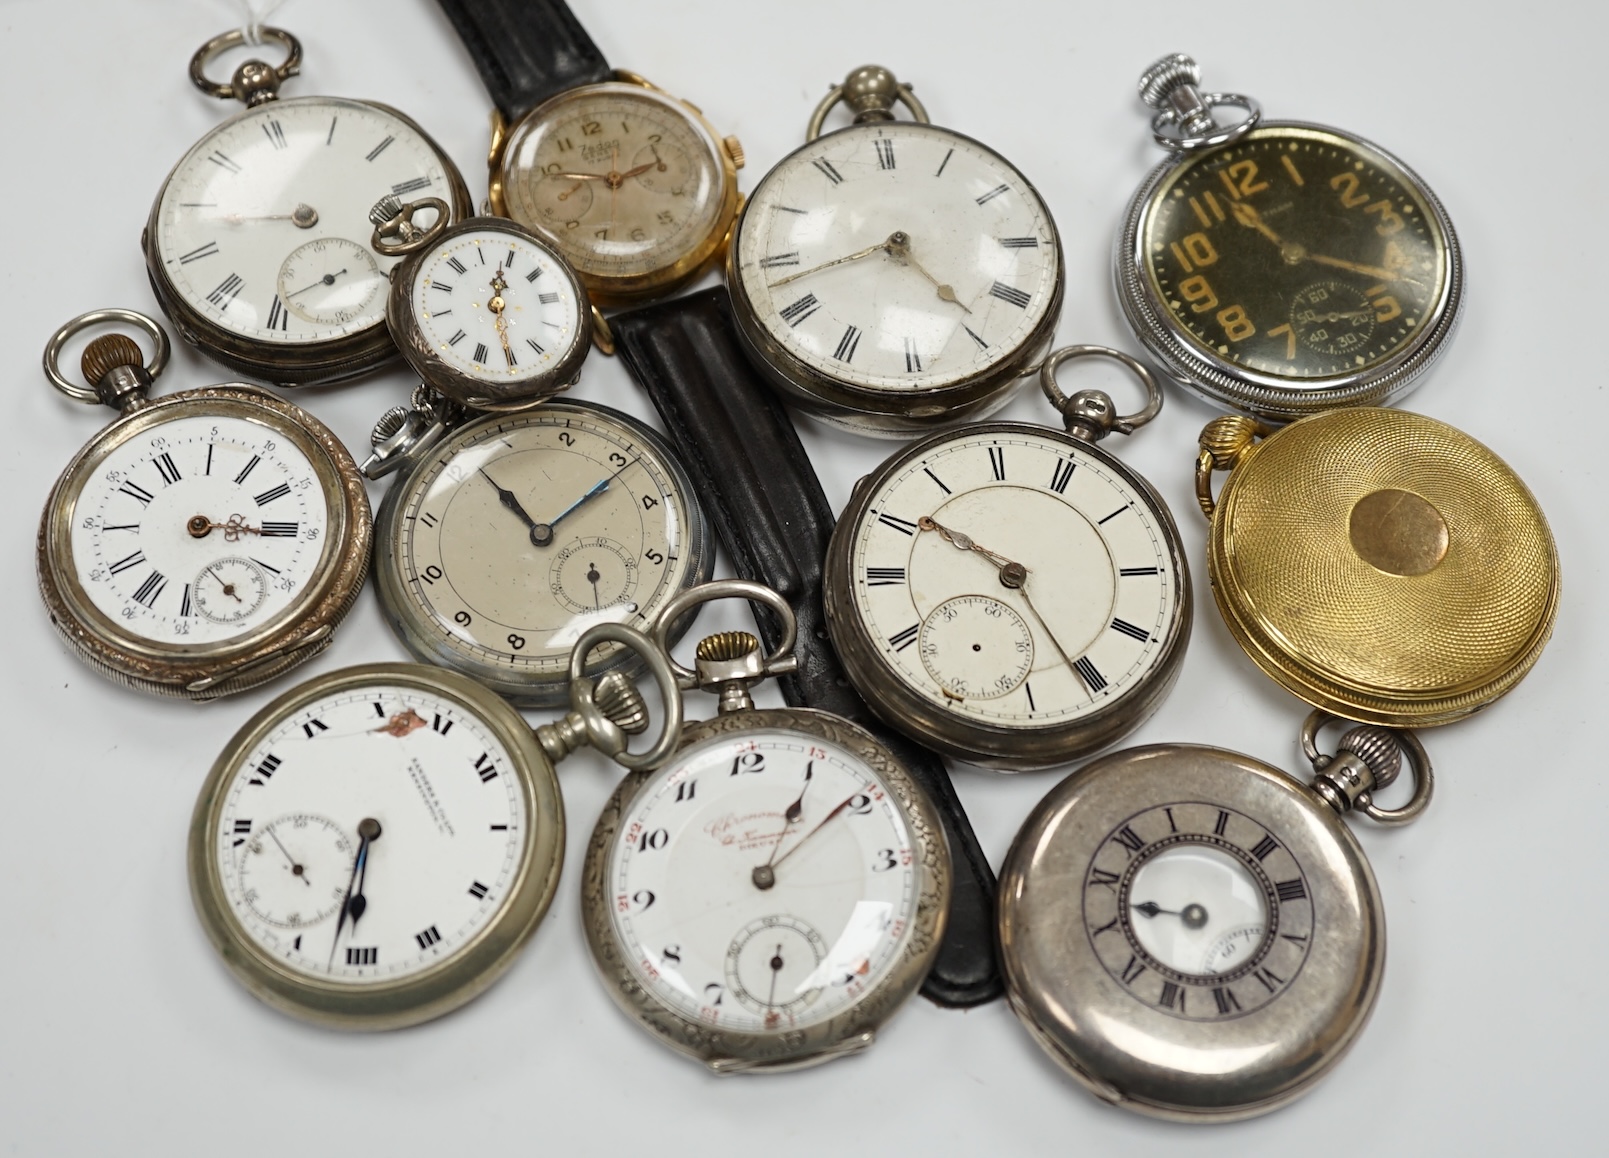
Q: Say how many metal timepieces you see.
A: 12